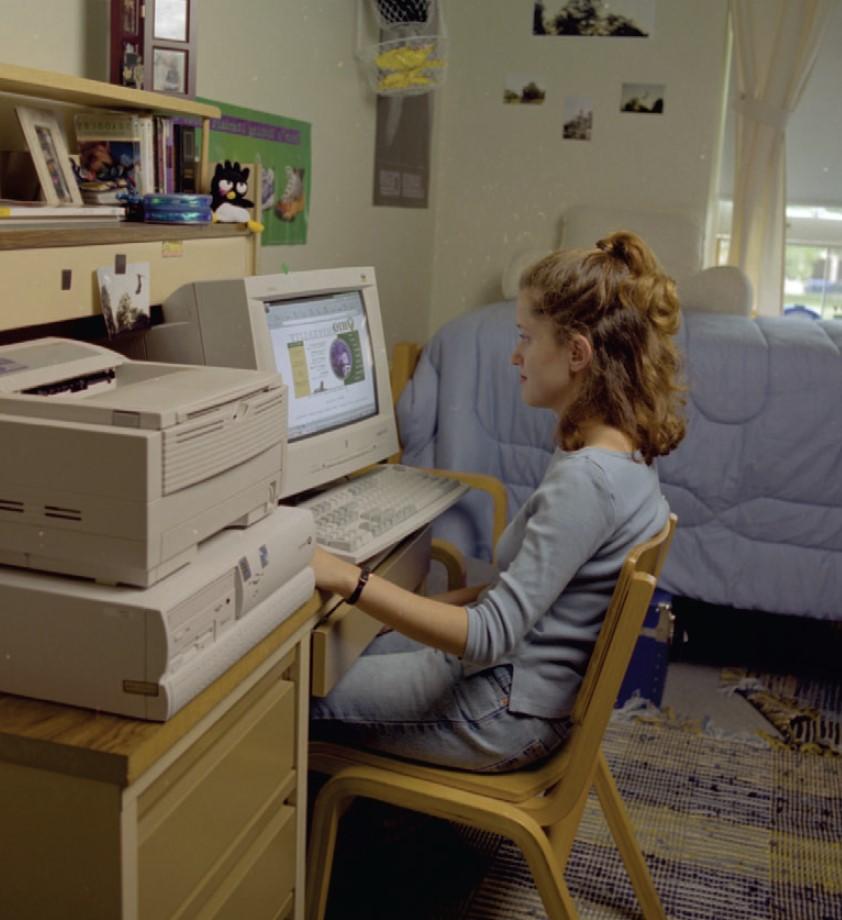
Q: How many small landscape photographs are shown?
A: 3